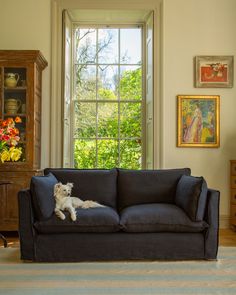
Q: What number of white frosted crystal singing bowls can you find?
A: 0